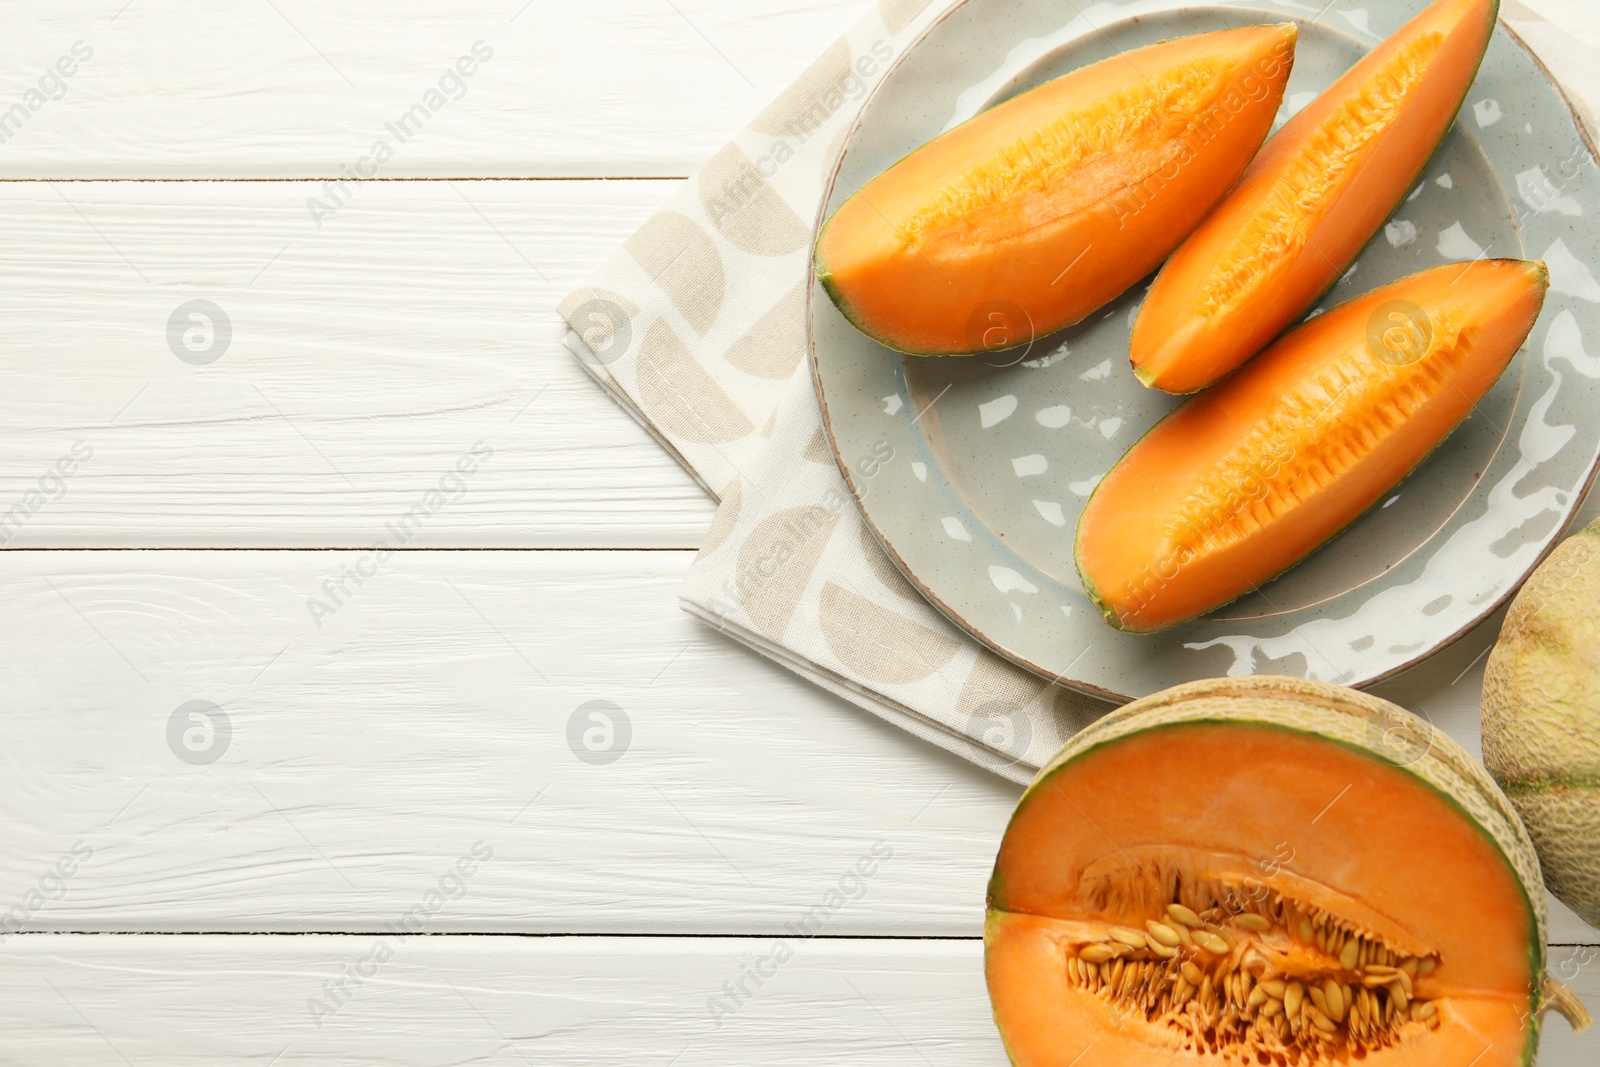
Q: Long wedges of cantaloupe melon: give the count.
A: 3